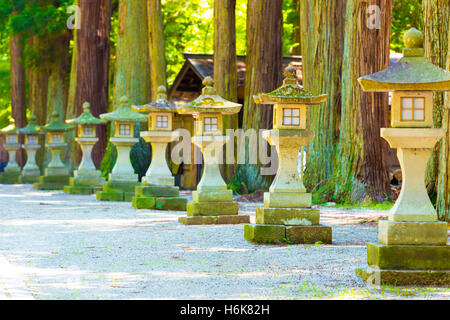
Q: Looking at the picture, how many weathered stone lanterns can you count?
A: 9